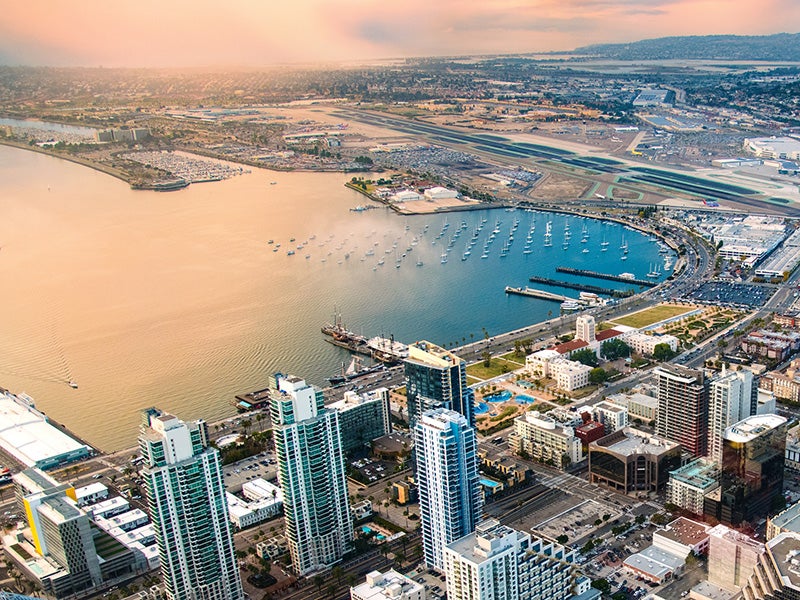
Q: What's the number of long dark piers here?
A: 3